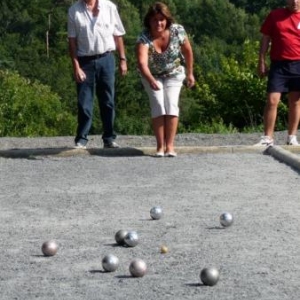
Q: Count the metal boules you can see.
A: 8